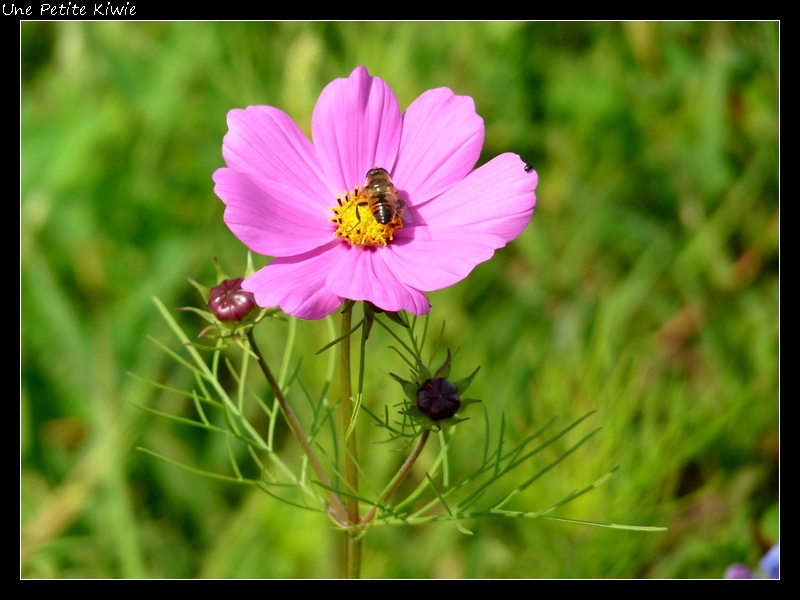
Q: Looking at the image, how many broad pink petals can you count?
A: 8